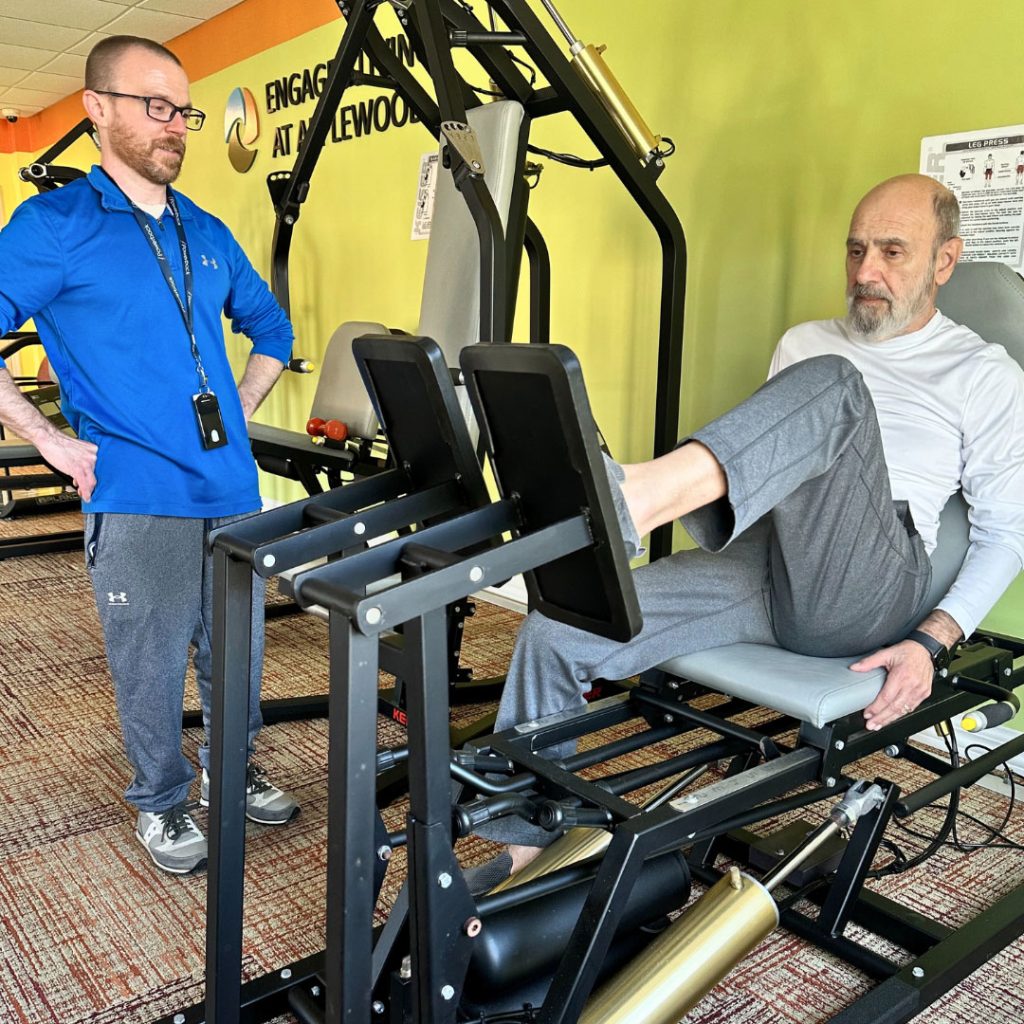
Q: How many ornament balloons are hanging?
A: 0